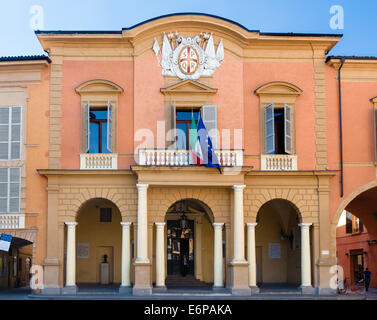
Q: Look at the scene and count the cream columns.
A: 8